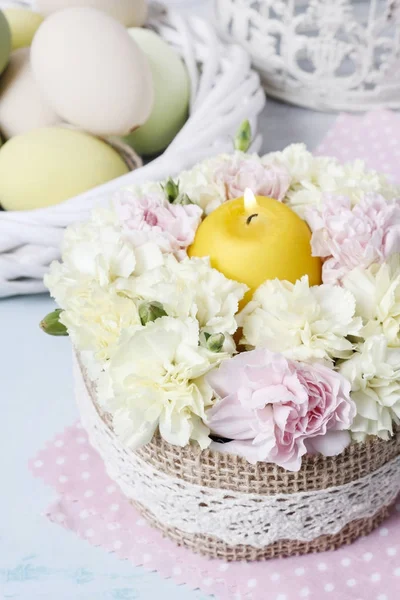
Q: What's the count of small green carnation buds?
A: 5